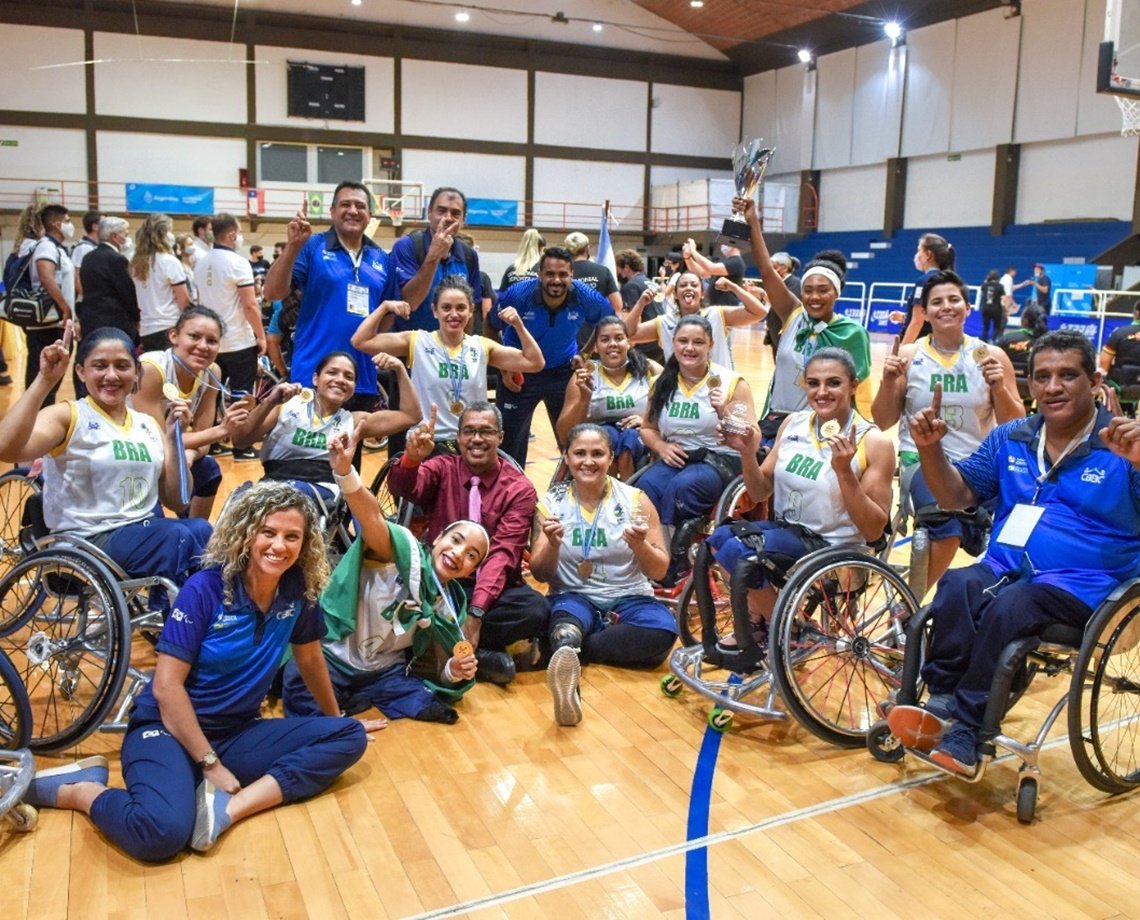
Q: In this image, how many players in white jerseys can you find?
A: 12